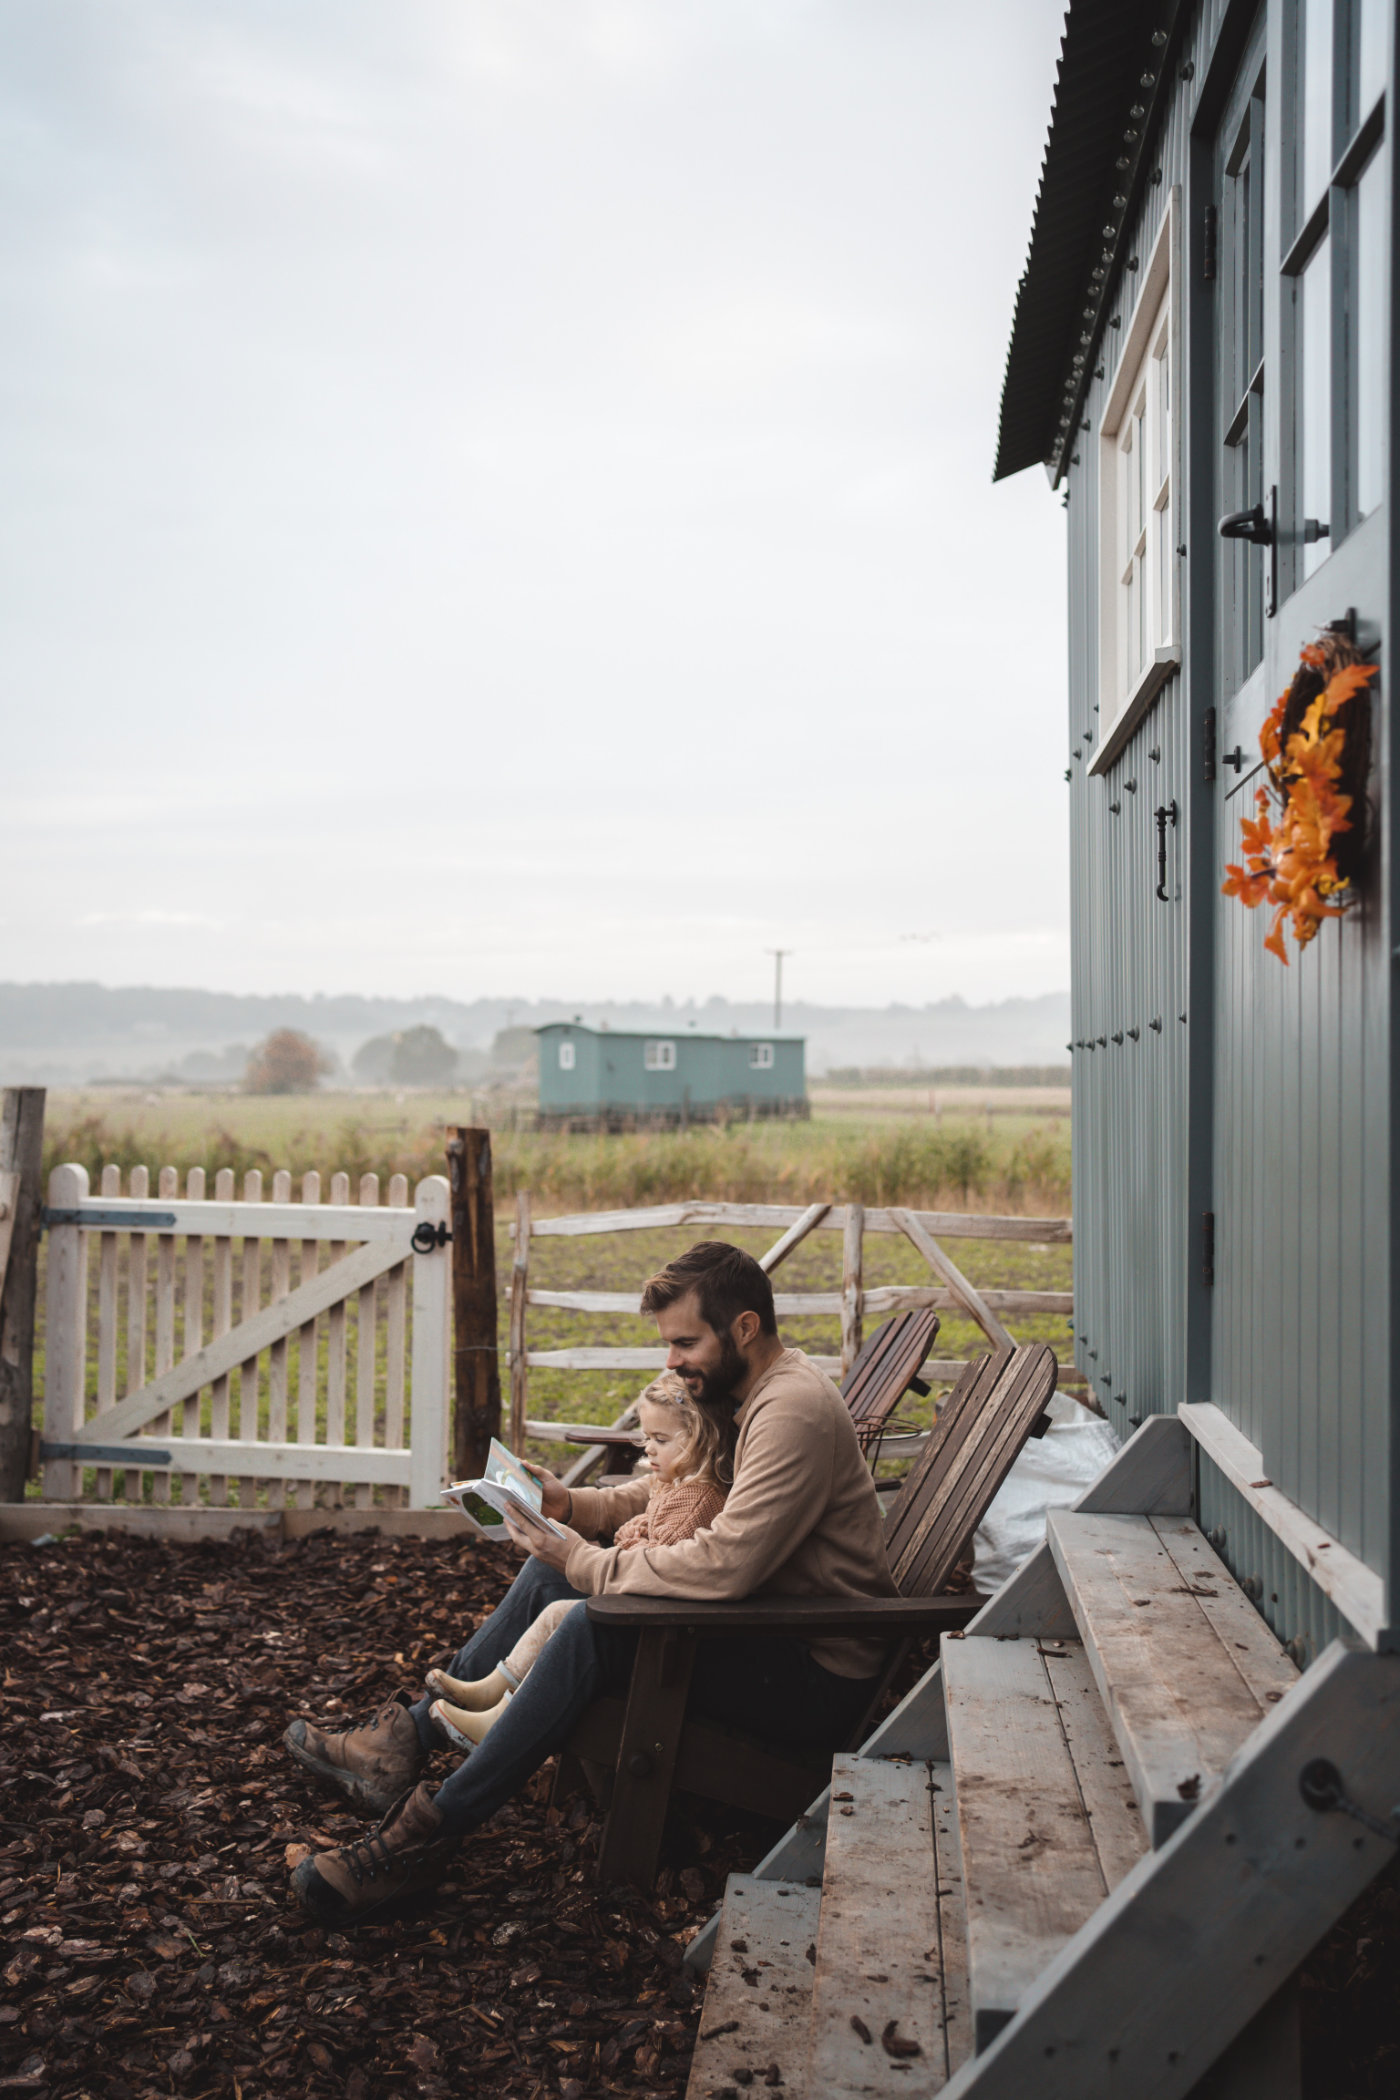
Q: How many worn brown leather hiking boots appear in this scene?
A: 2